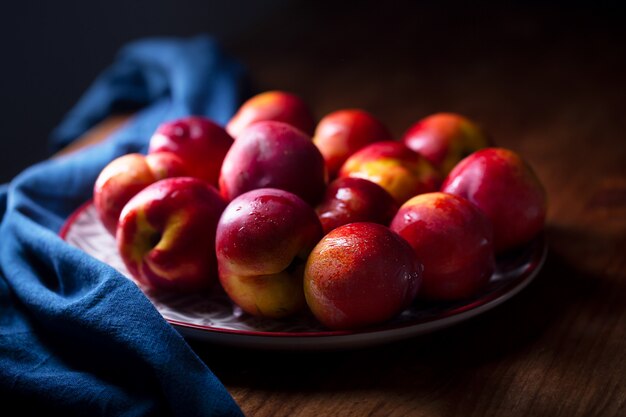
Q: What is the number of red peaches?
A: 13